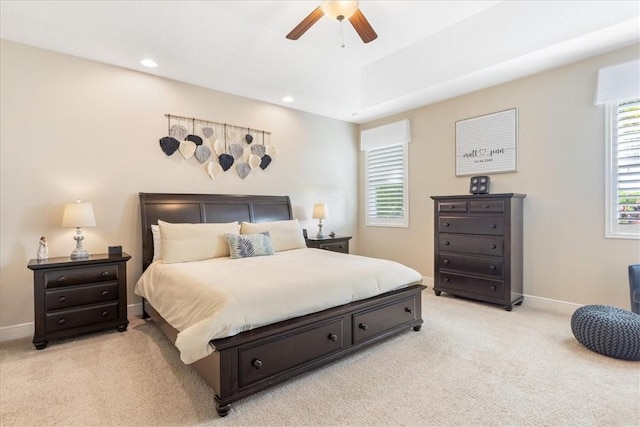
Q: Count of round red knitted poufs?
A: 0